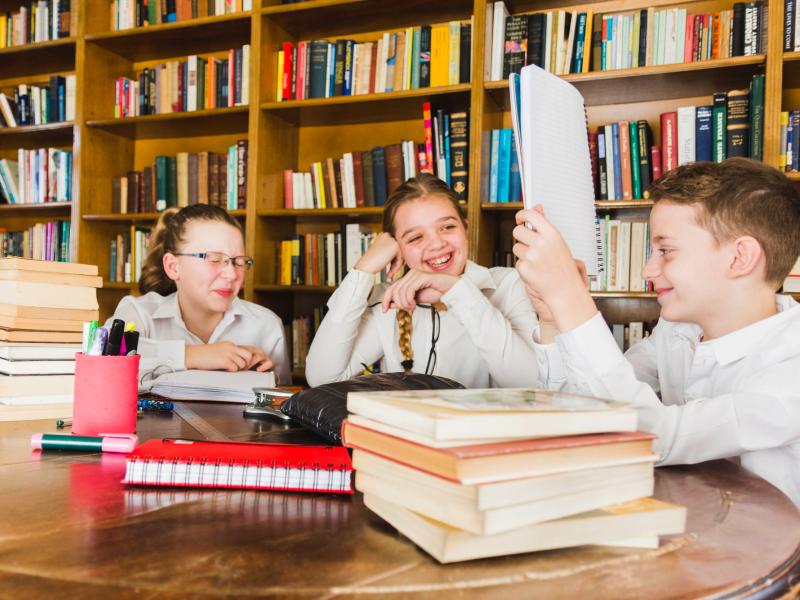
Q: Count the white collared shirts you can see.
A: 3